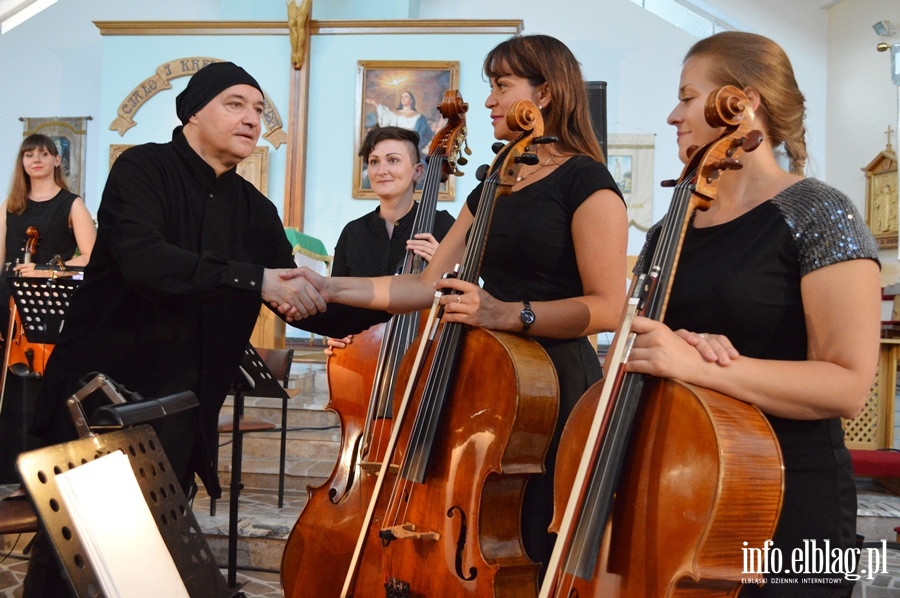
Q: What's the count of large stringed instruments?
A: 3